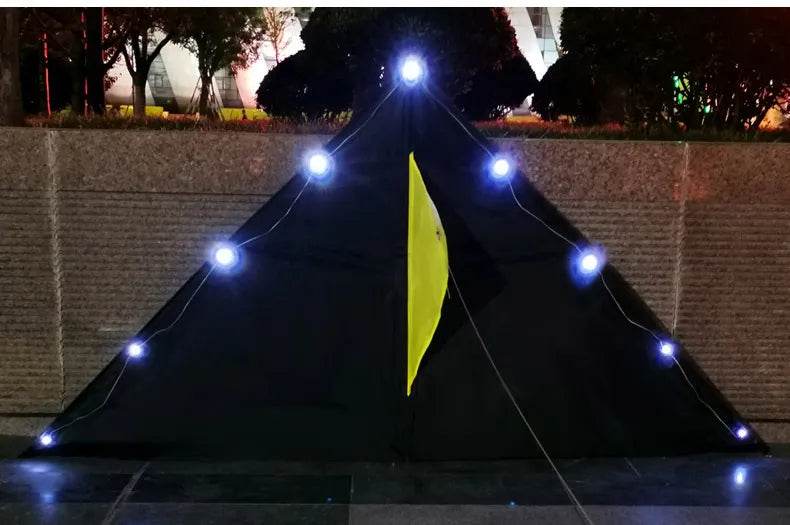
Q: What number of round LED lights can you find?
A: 9